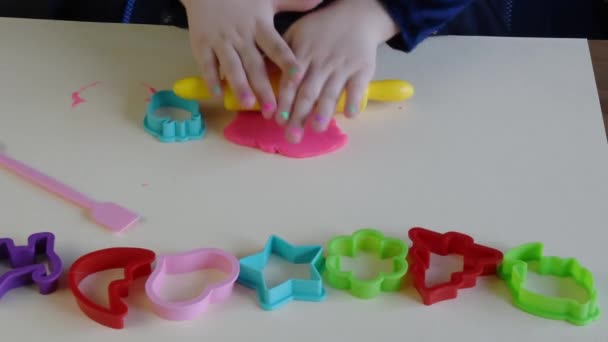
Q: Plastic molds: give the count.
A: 8